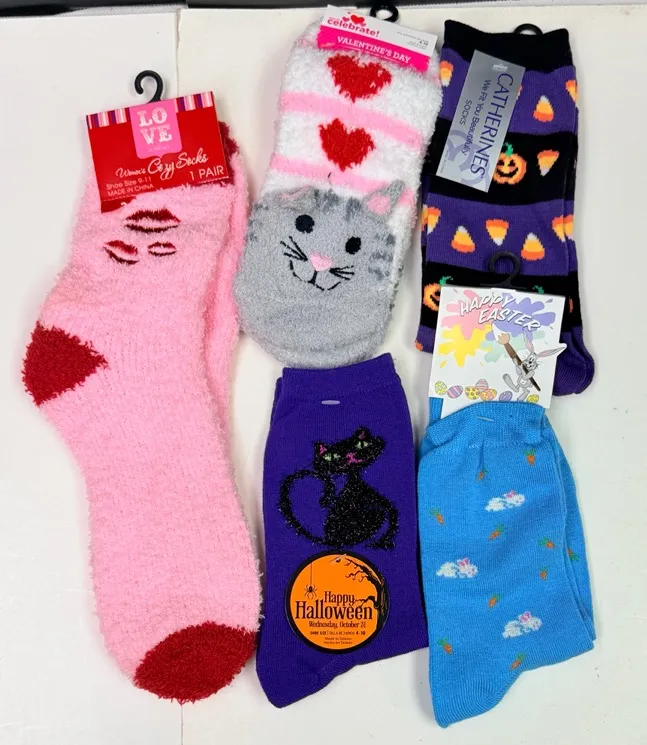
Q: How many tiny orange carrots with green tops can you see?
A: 10